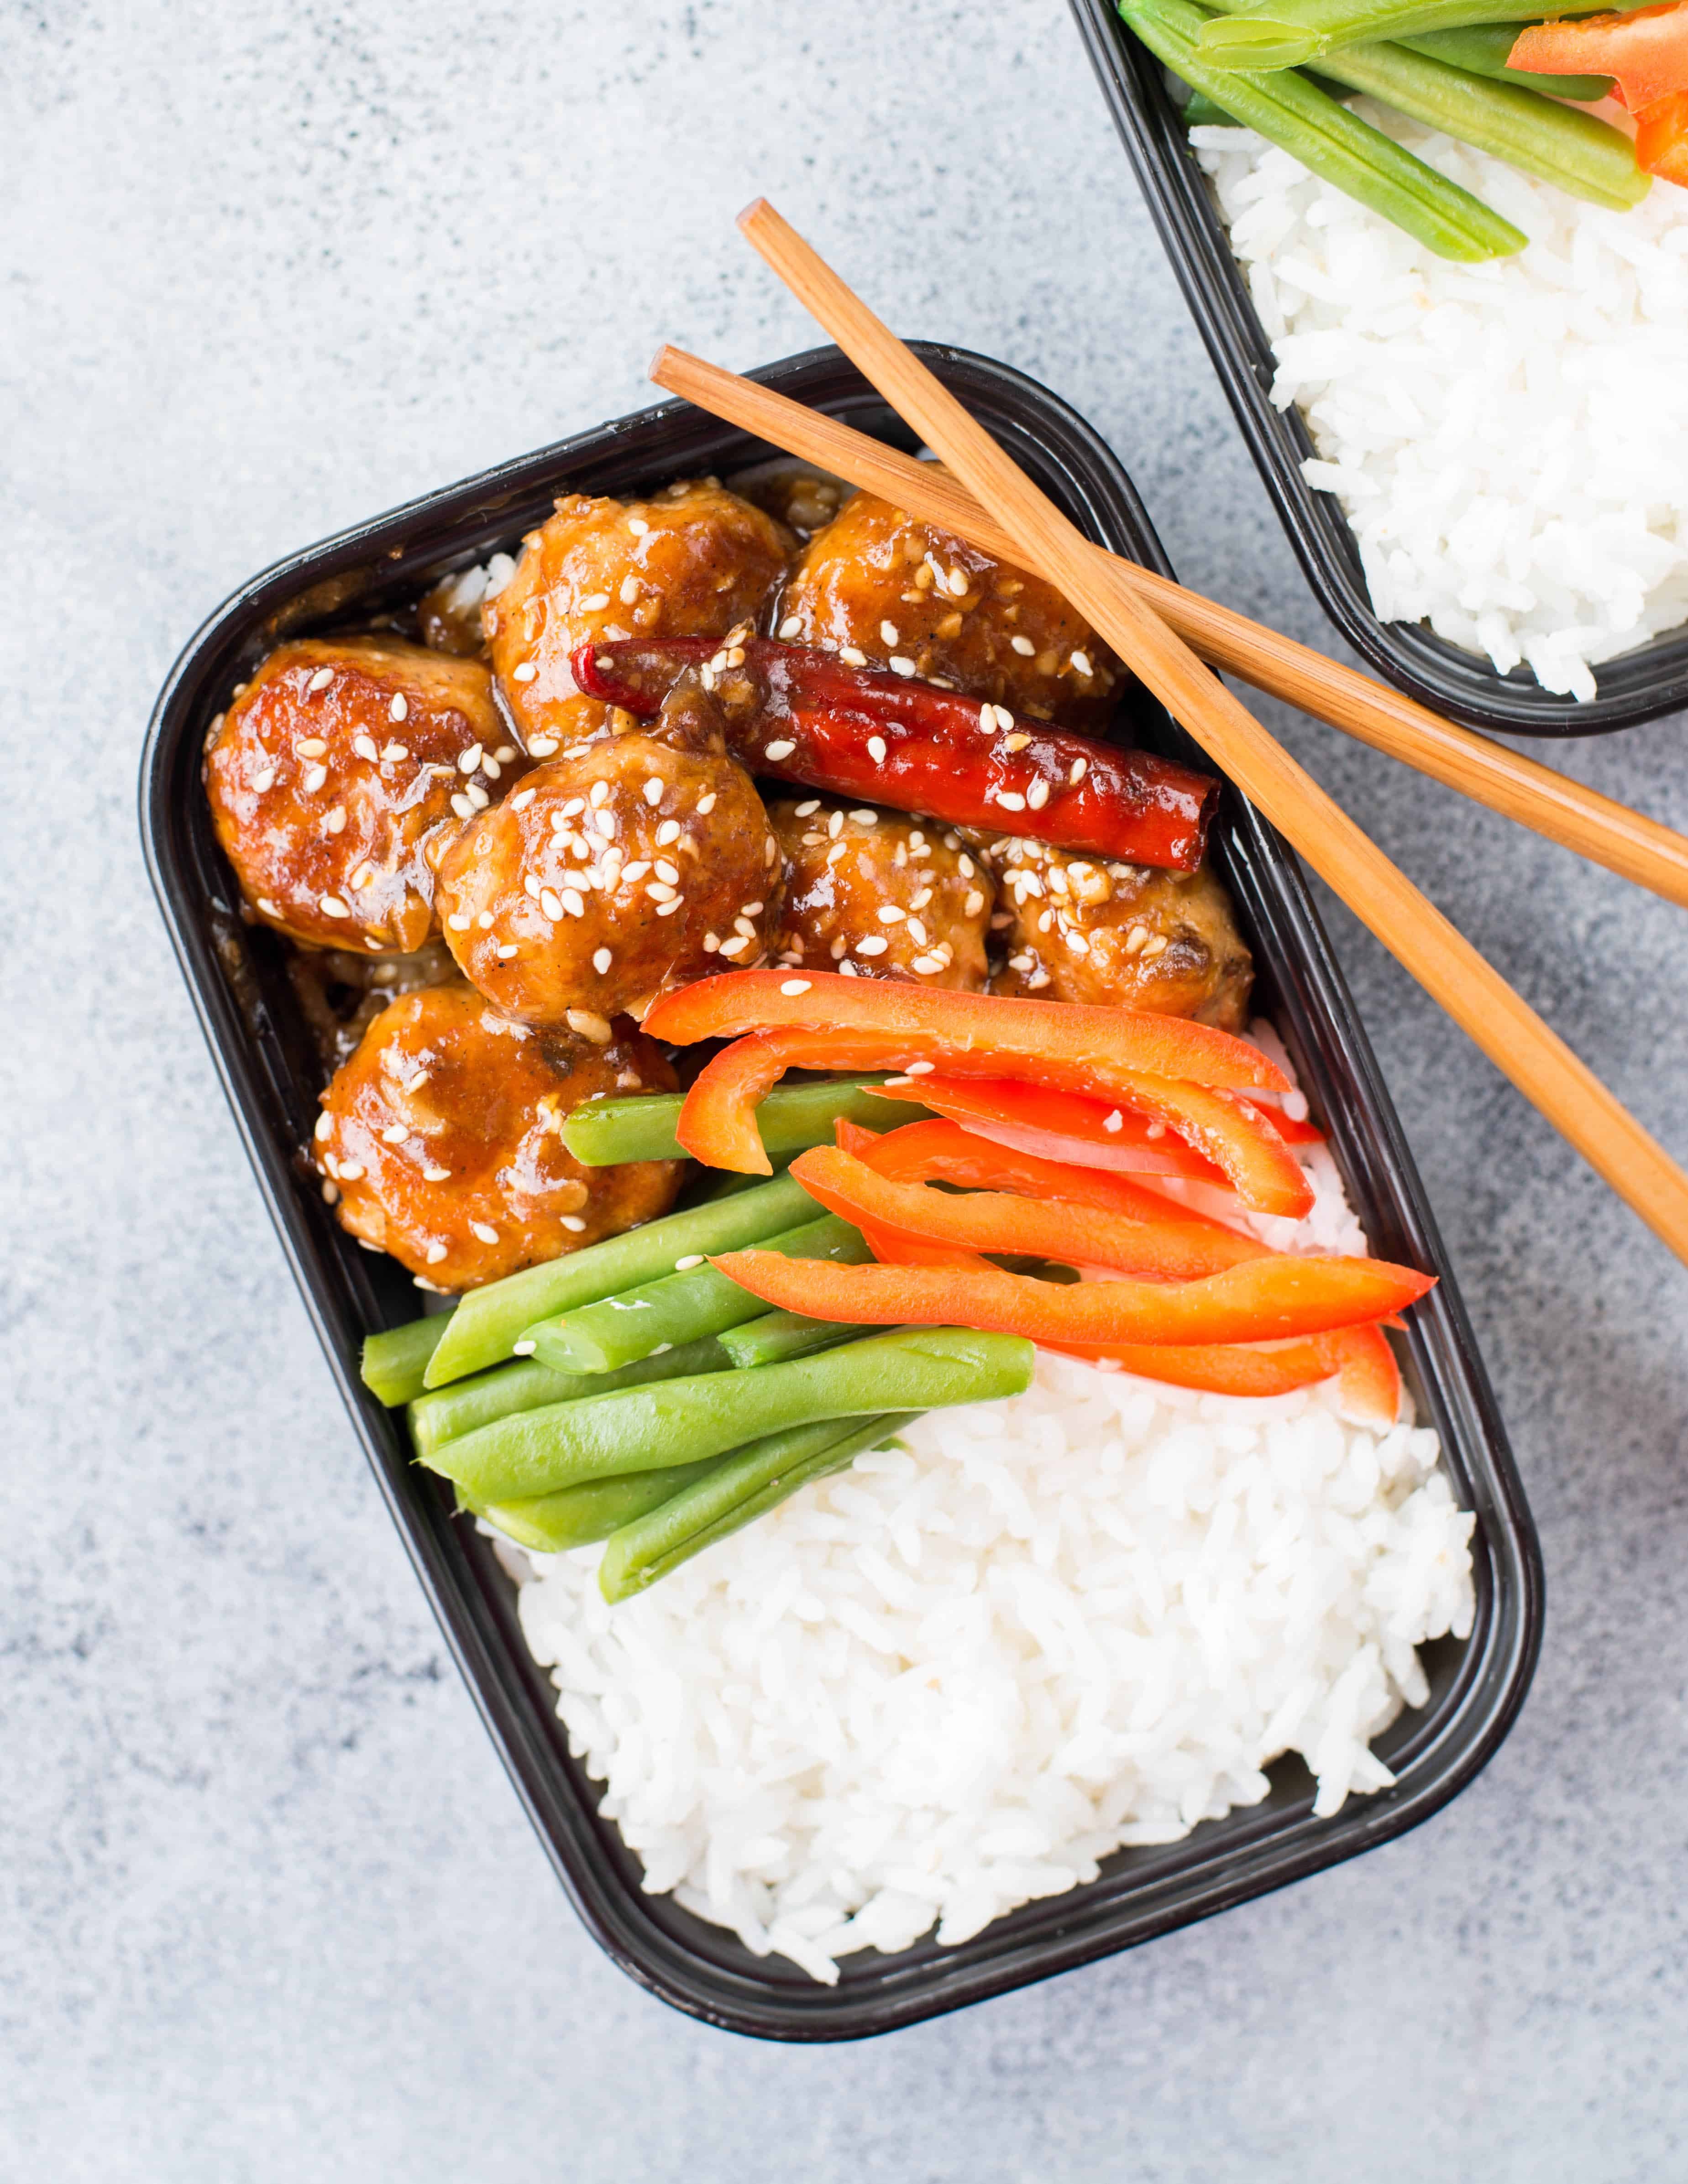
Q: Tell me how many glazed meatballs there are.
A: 7